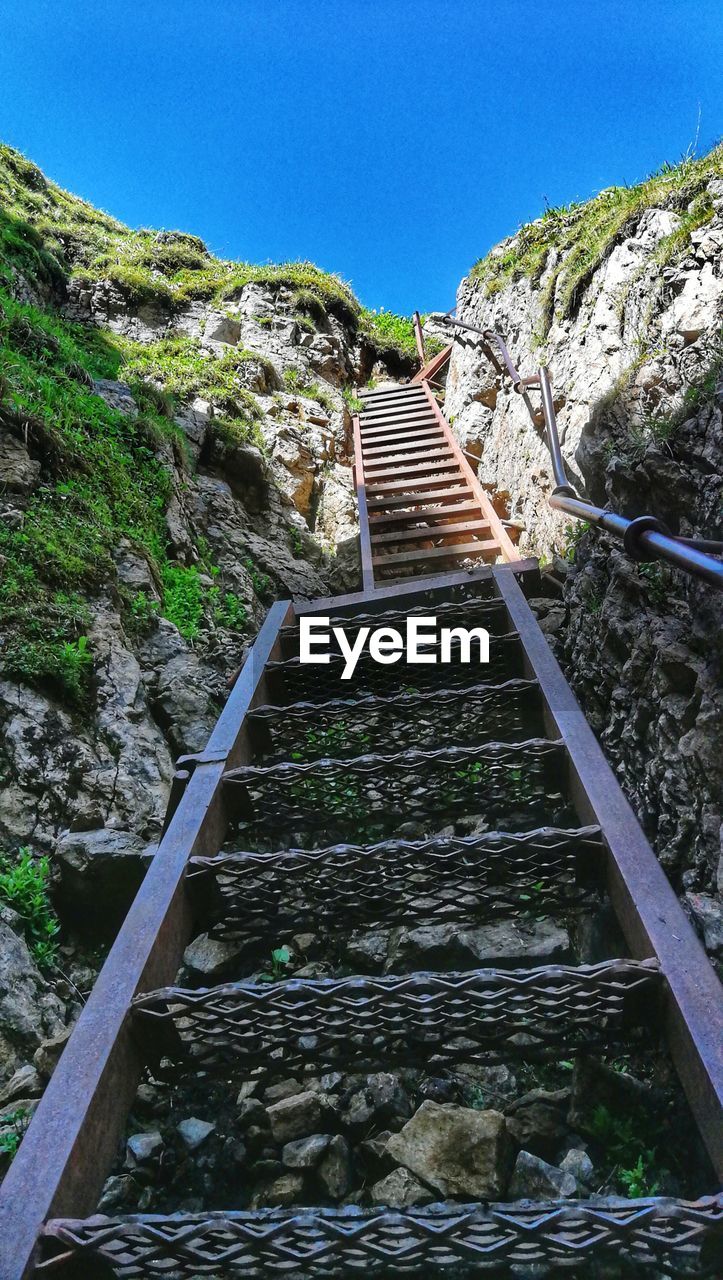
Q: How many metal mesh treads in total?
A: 7